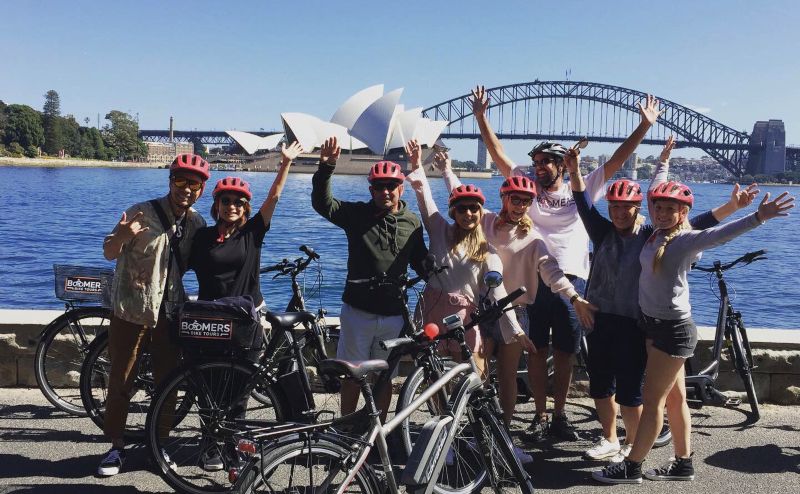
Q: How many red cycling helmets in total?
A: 7